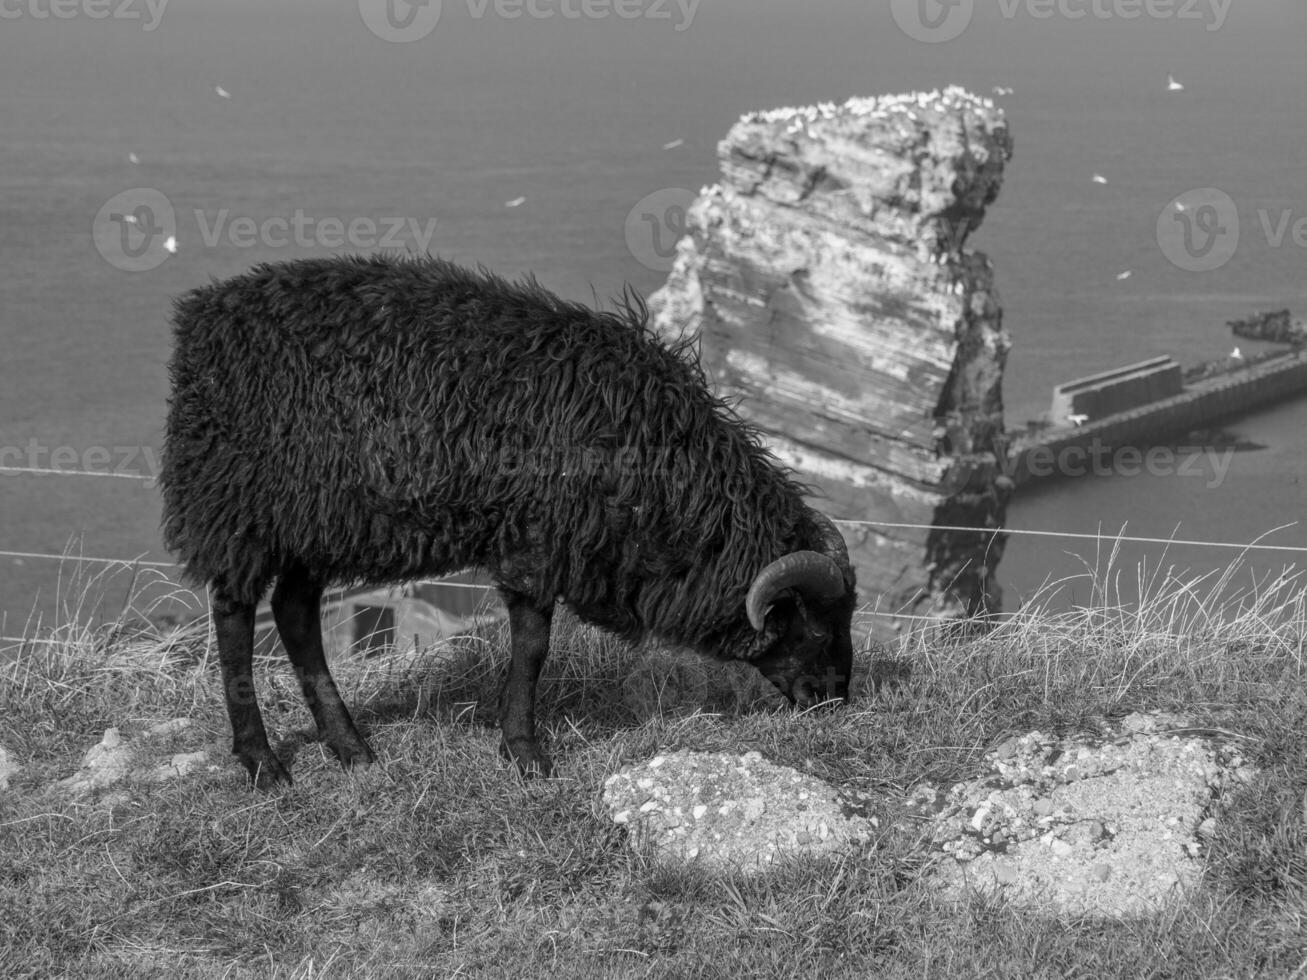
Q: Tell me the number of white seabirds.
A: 13